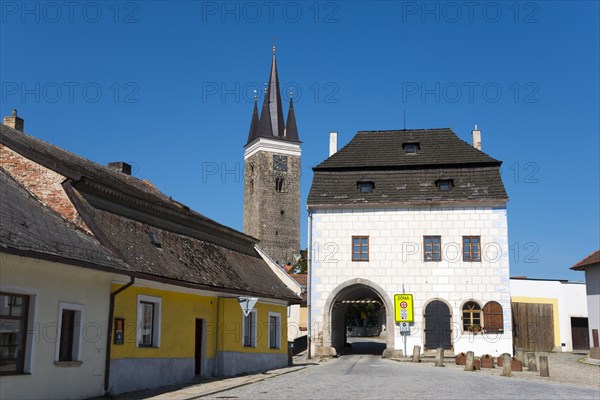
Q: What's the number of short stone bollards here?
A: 7